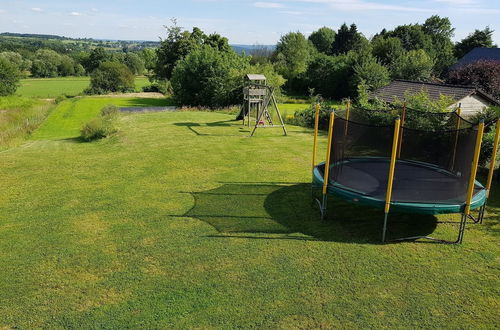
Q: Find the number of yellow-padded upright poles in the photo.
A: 8